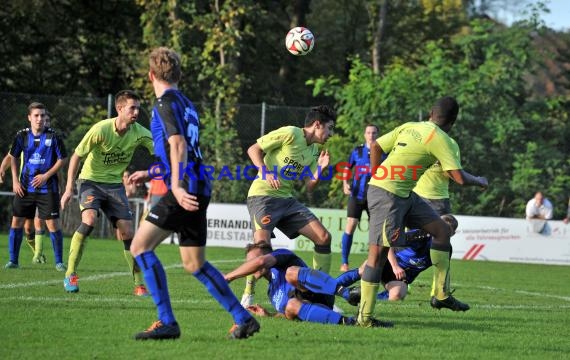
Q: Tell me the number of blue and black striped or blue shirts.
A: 5